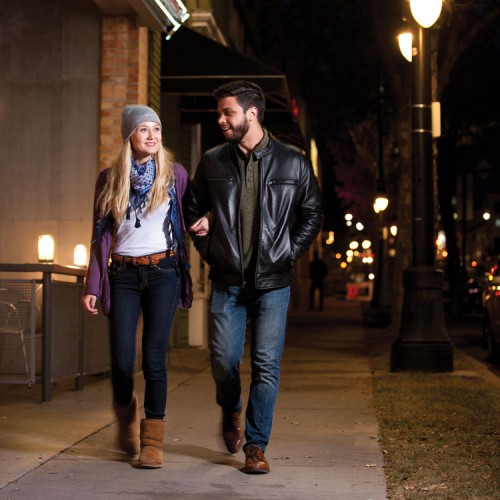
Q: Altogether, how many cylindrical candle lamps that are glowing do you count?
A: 2